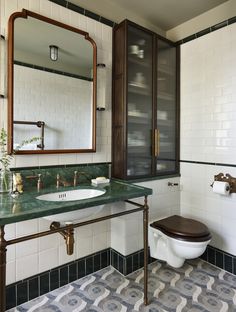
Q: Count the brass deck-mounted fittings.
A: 3